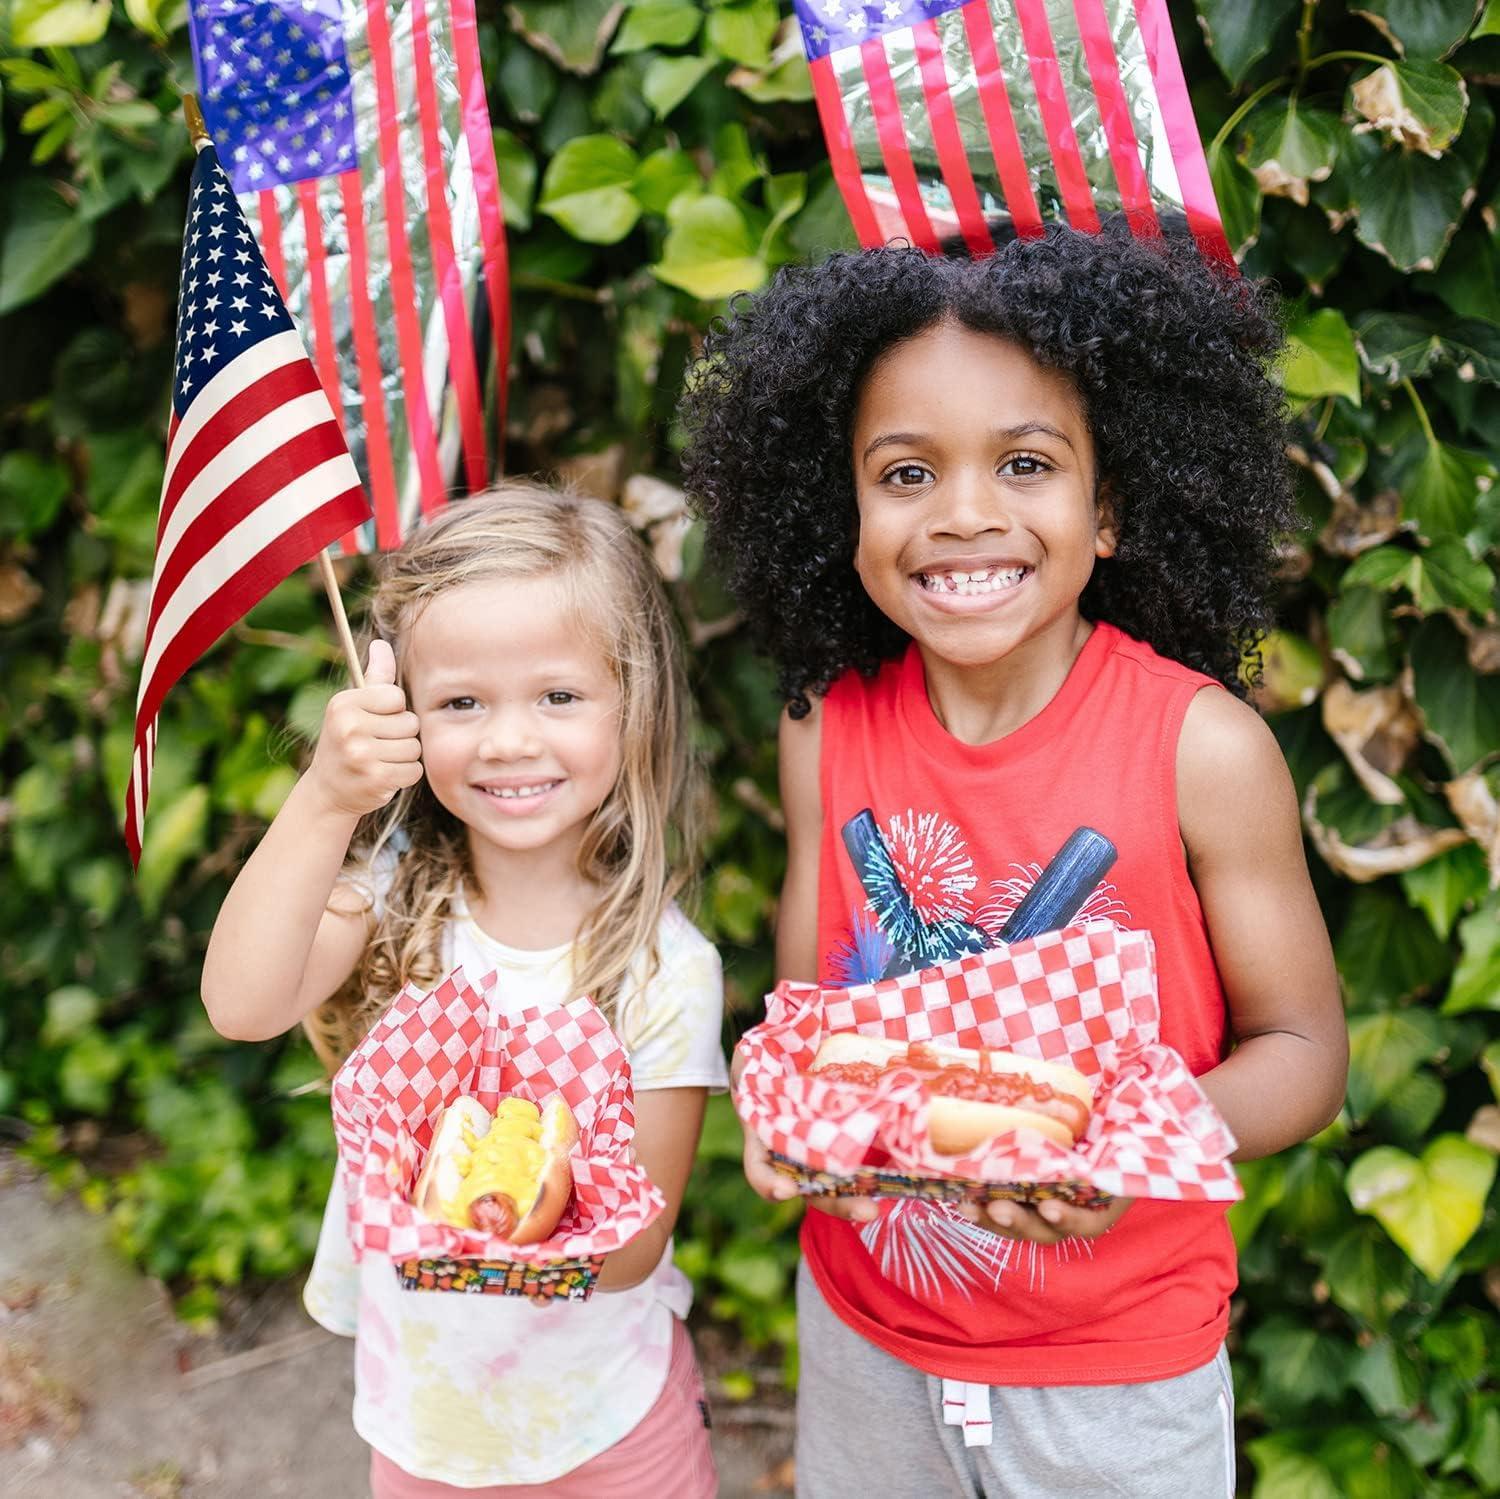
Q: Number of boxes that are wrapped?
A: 2